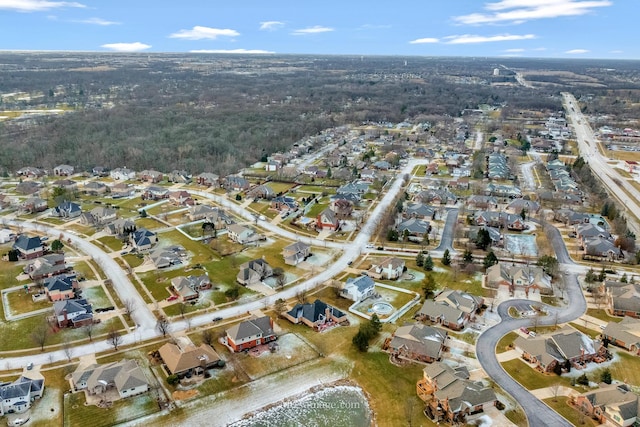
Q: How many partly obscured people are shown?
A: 0